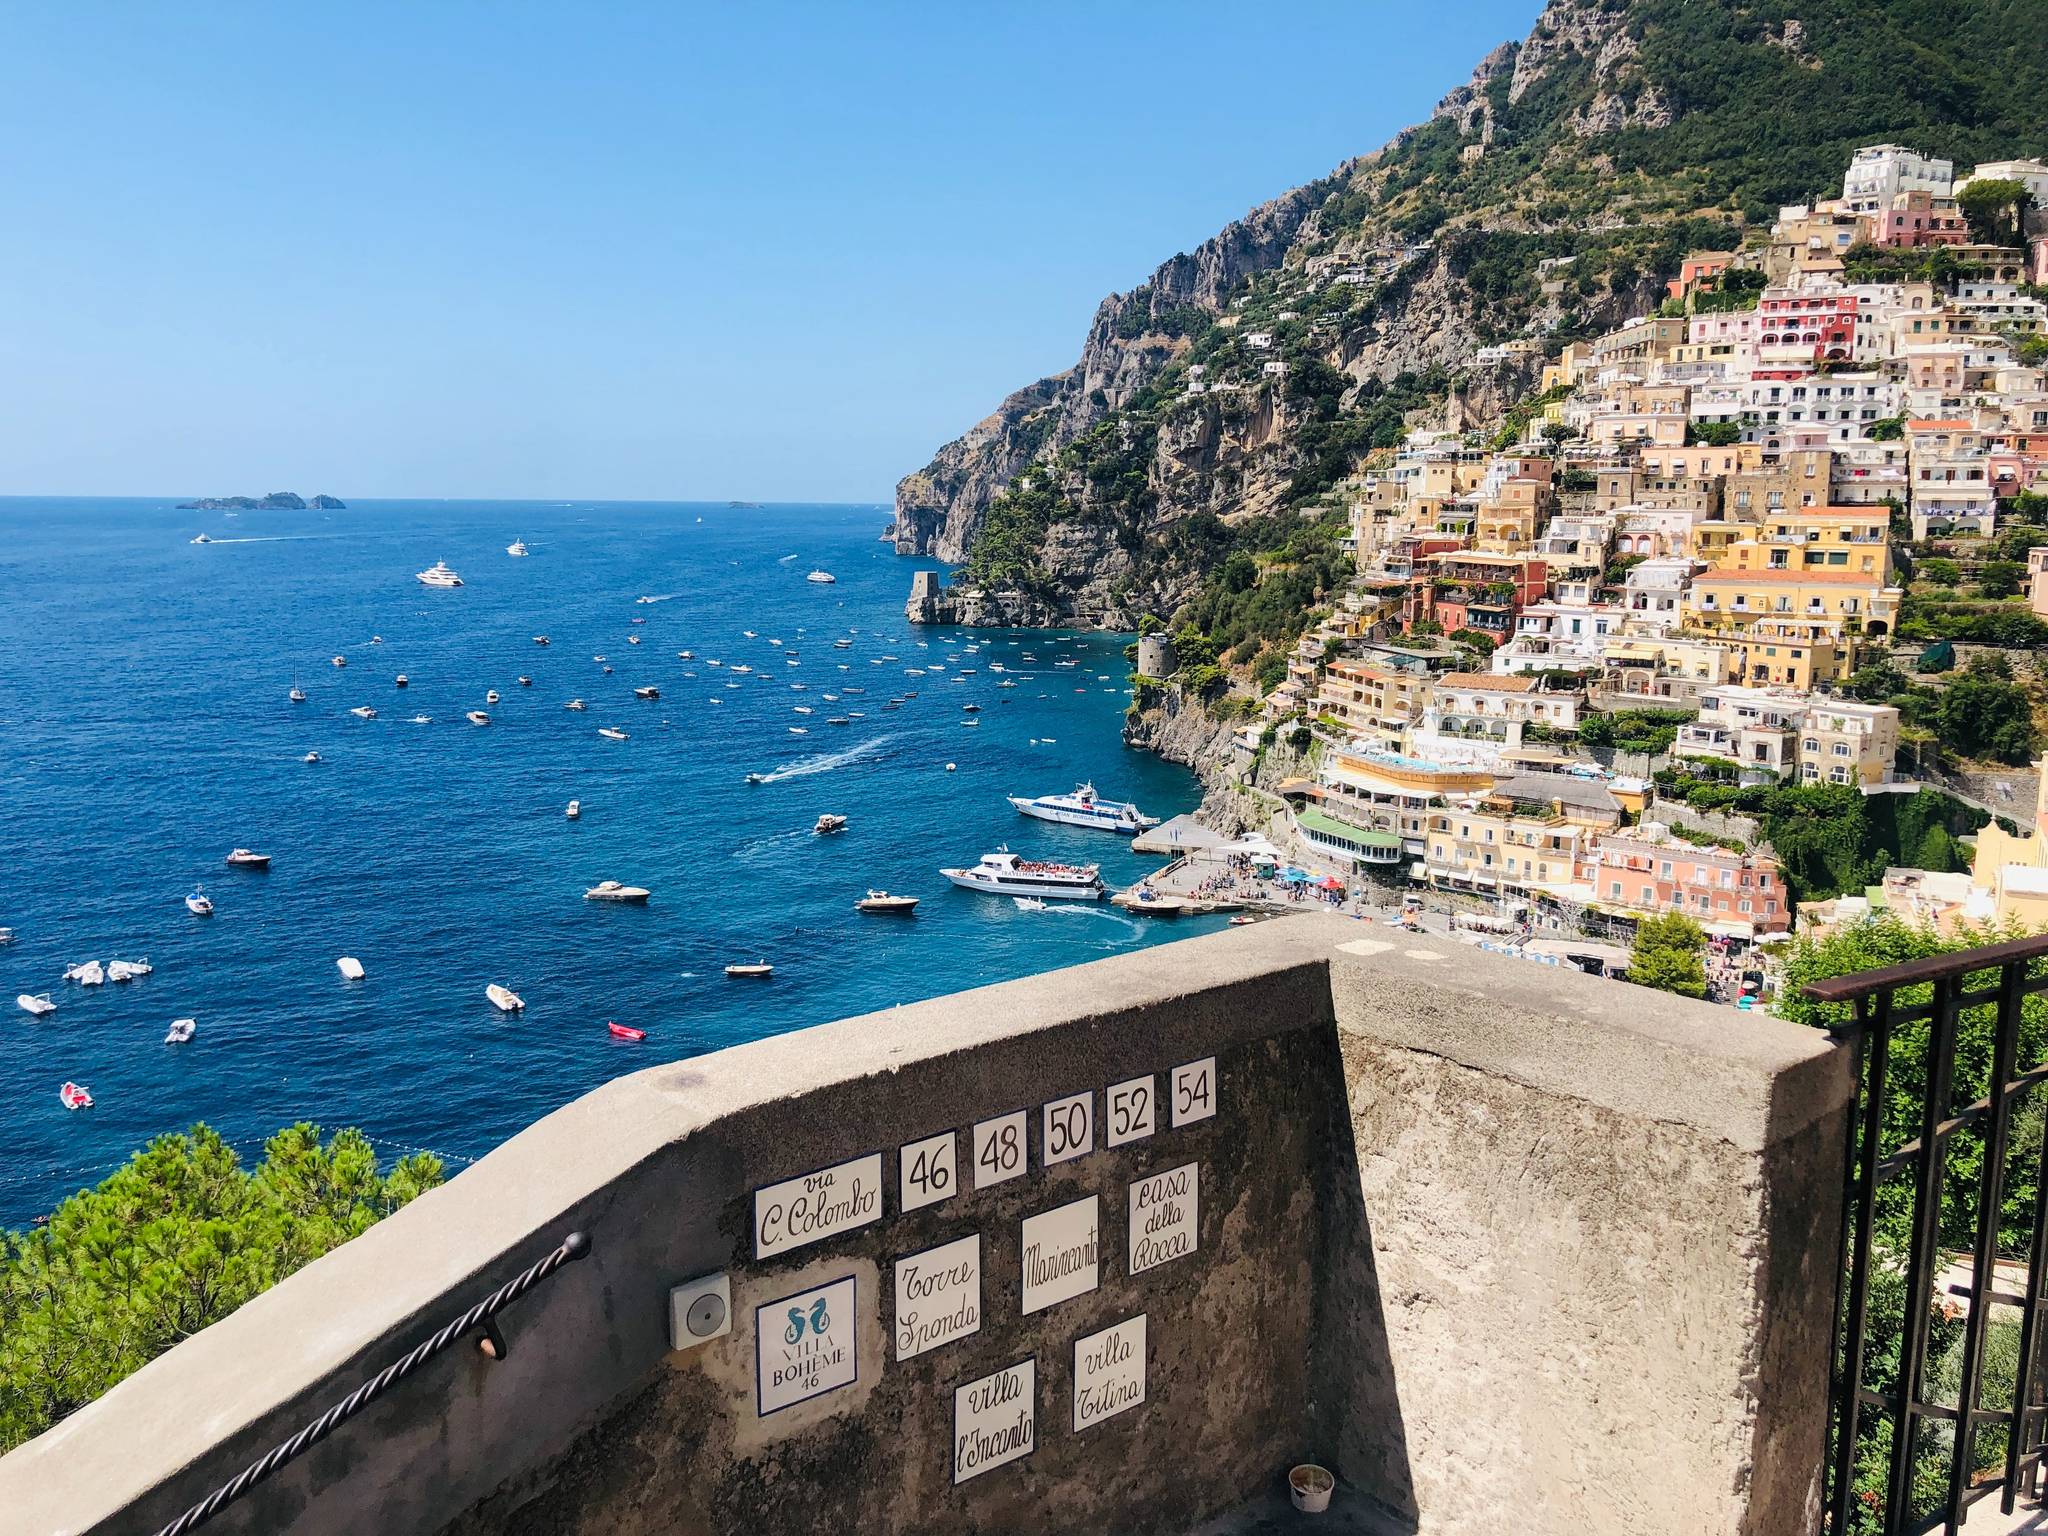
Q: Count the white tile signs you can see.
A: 12